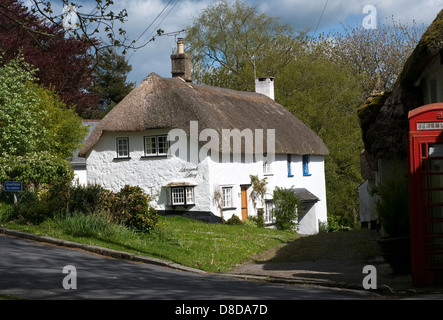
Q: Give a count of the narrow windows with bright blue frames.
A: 2